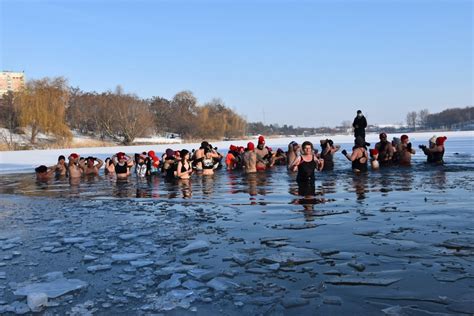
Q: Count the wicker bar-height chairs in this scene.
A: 0